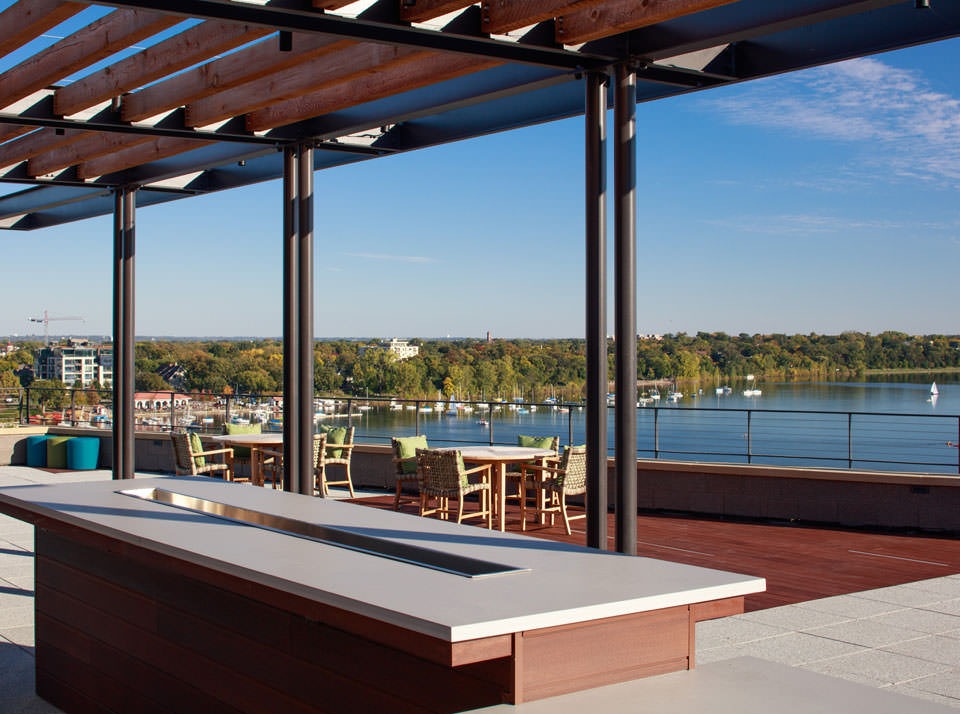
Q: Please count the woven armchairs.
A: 8